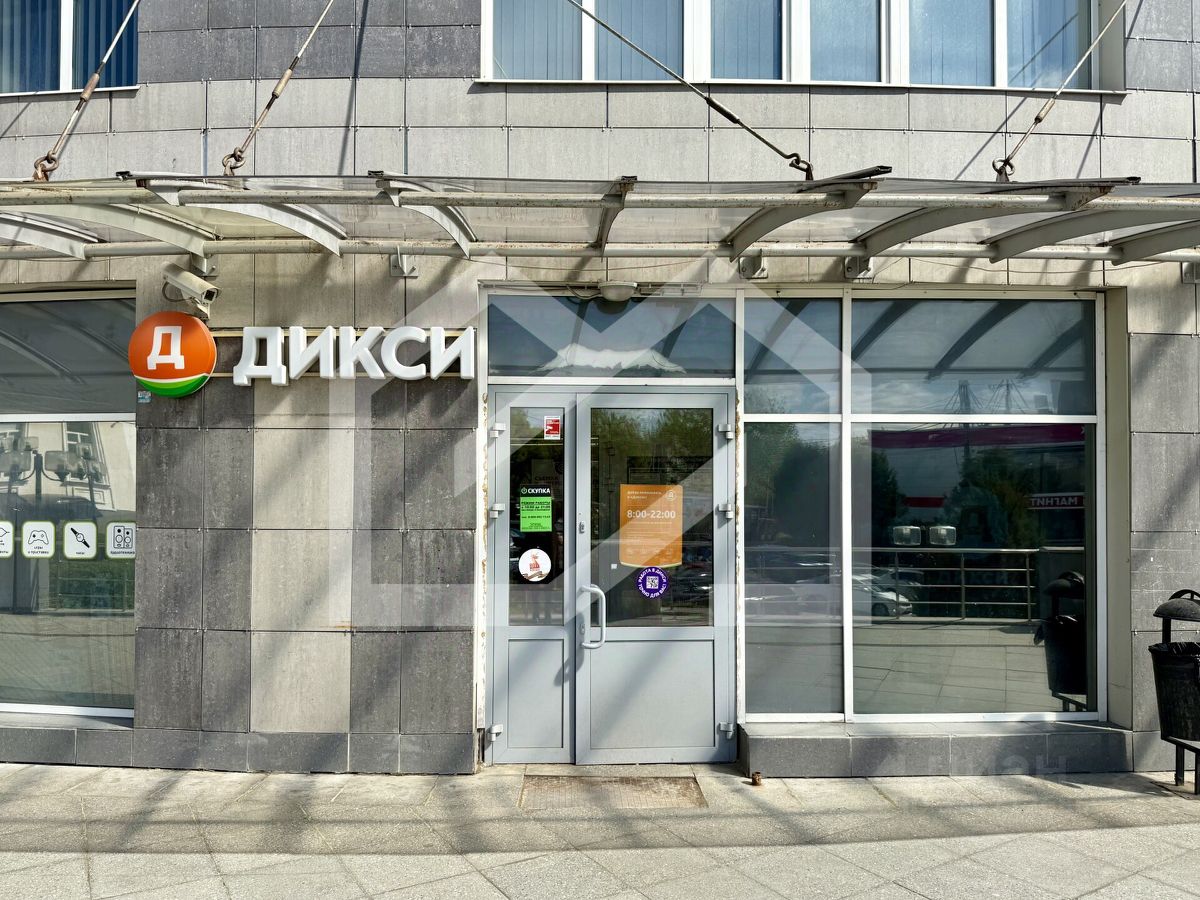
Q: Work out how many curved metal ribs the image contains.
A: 9